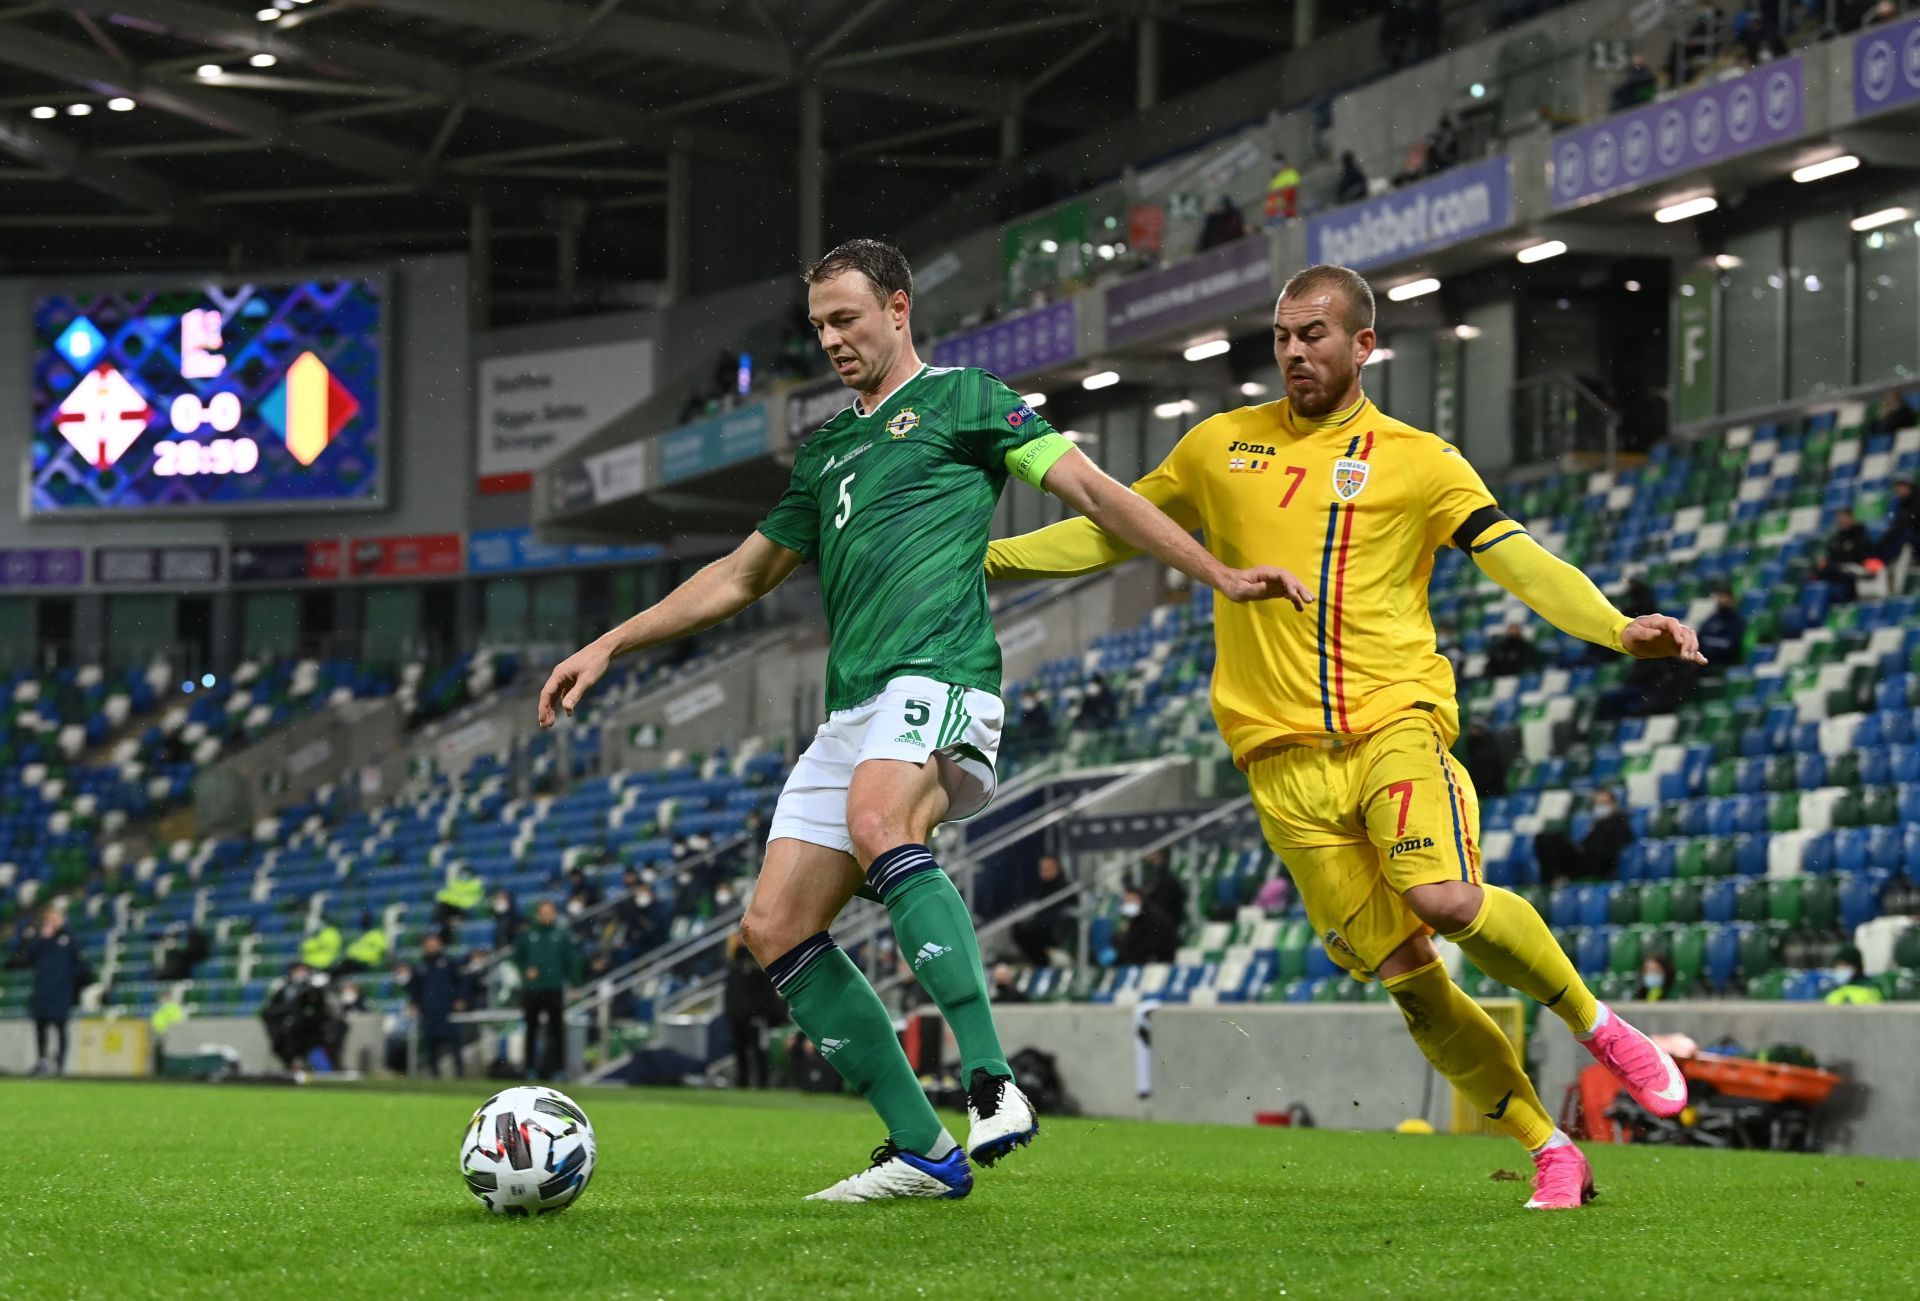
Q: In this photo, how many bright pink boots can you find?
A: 2